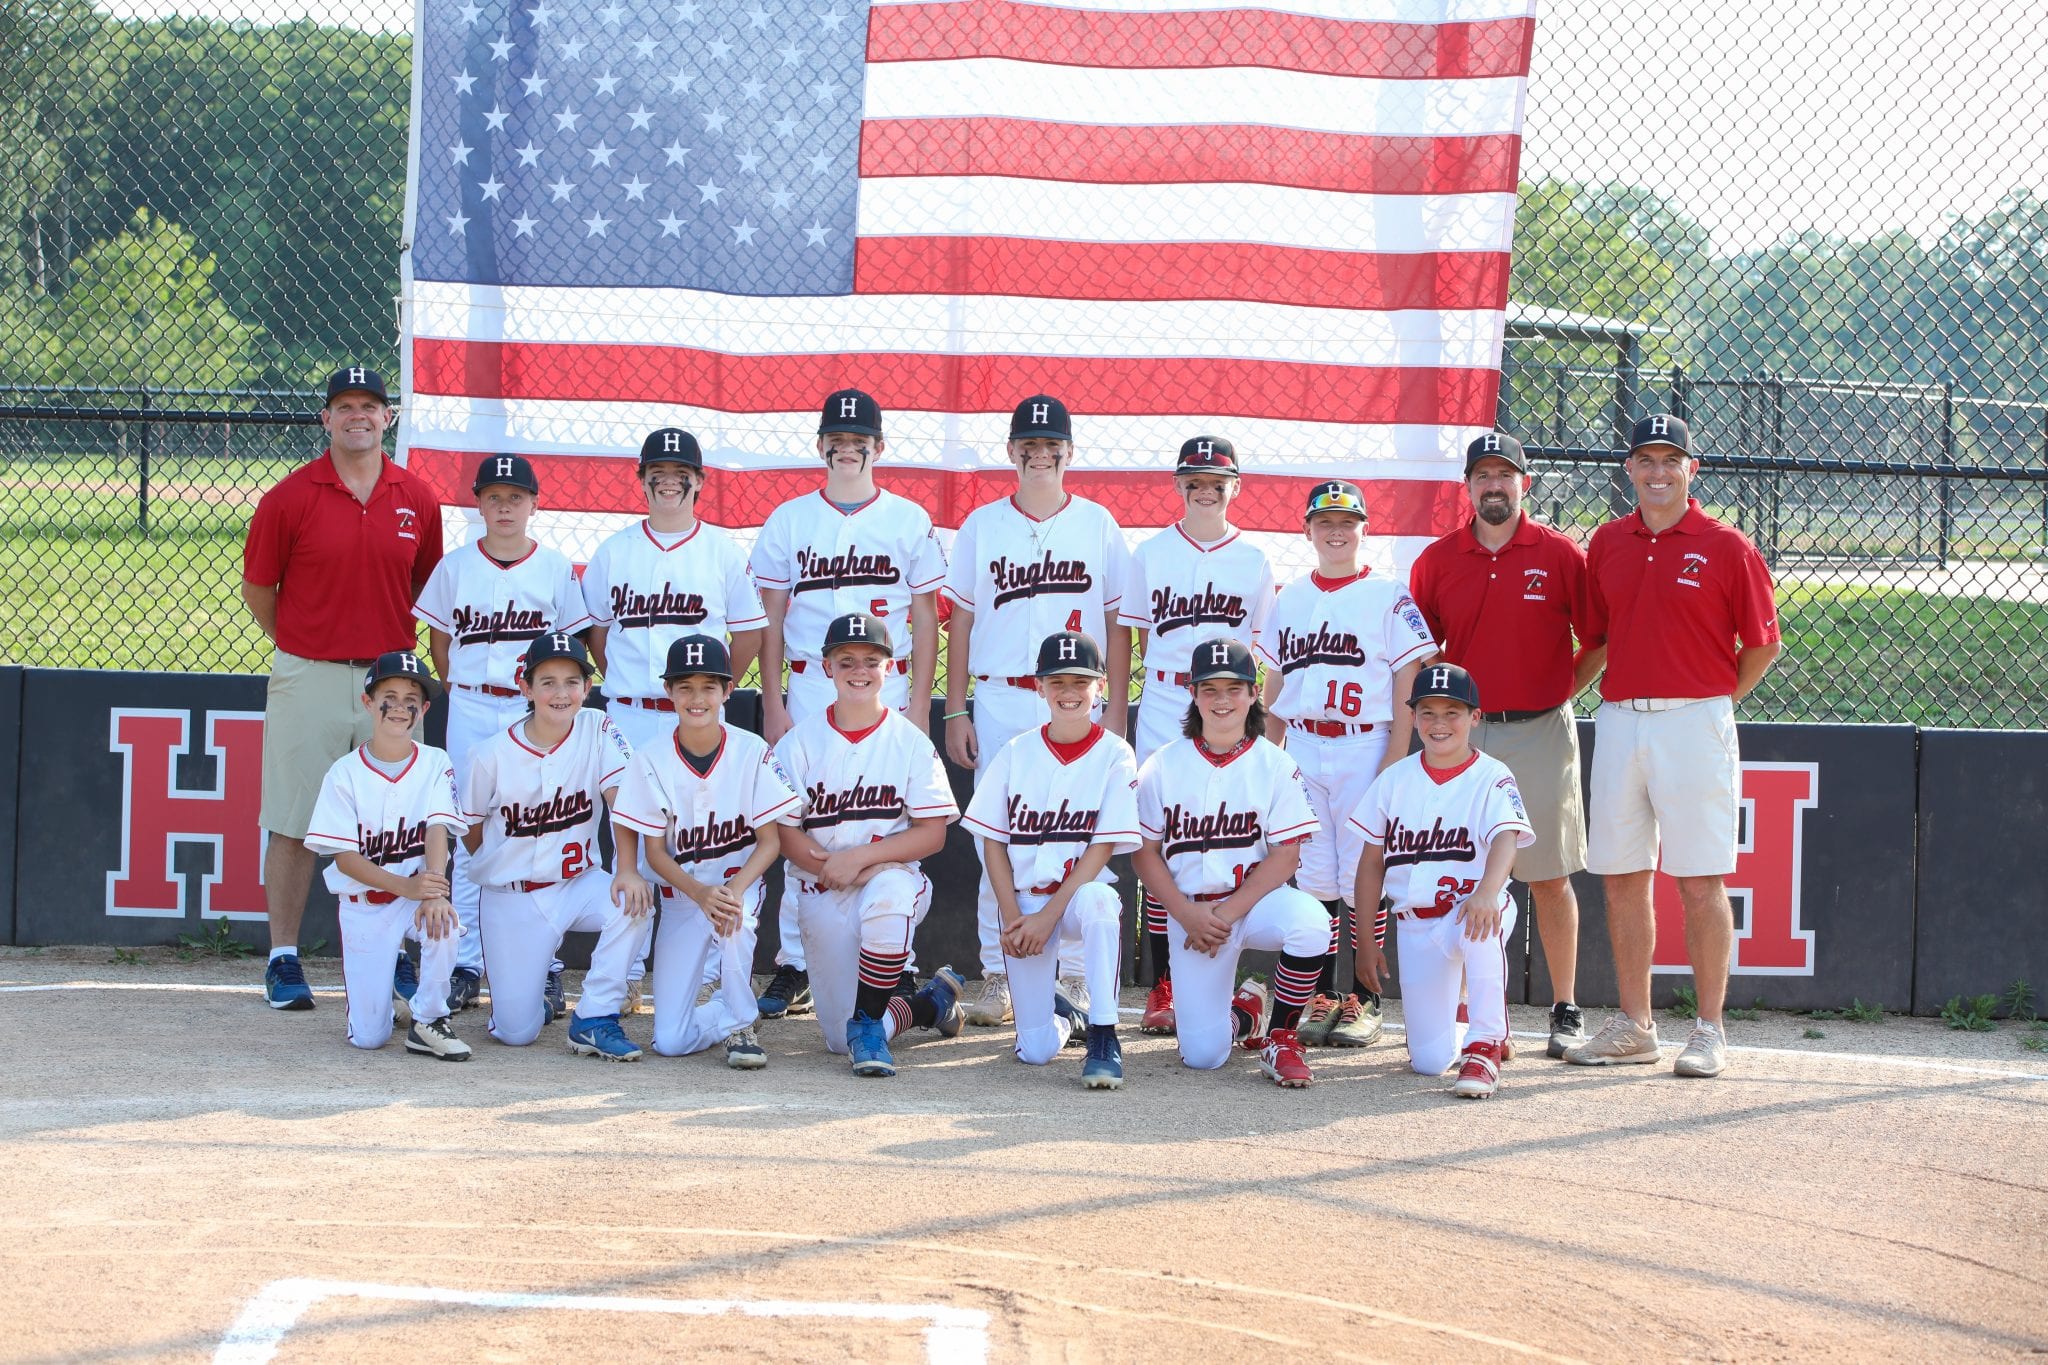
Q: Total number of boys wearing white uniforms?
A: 13